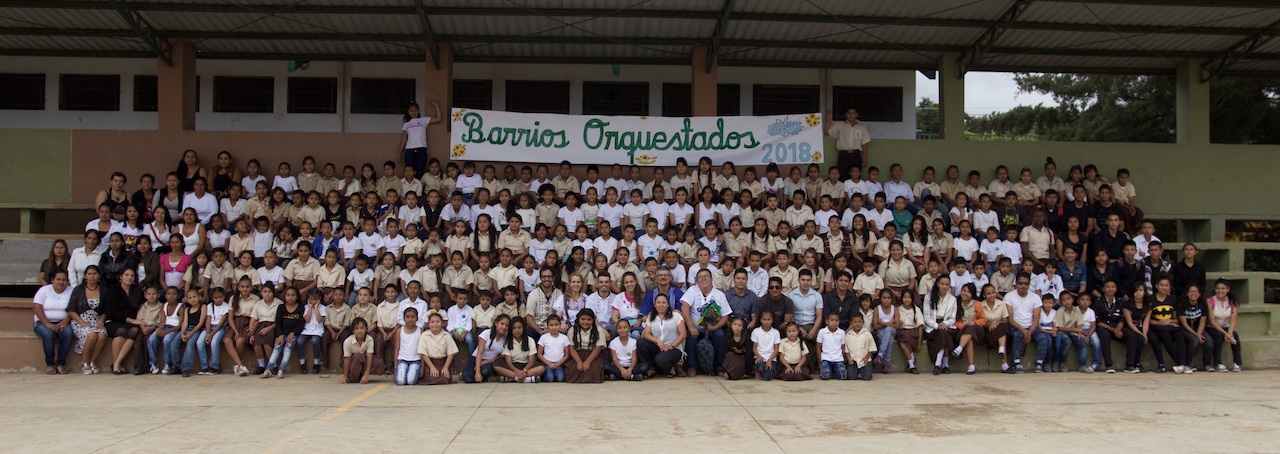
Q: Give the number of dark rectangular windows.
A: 12